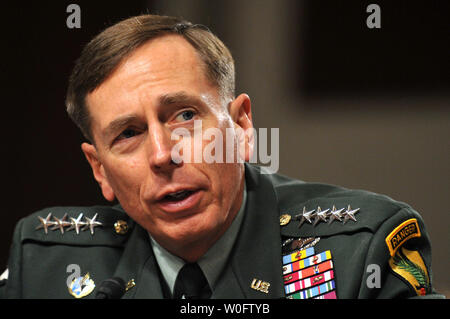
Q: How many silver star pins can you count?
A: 8